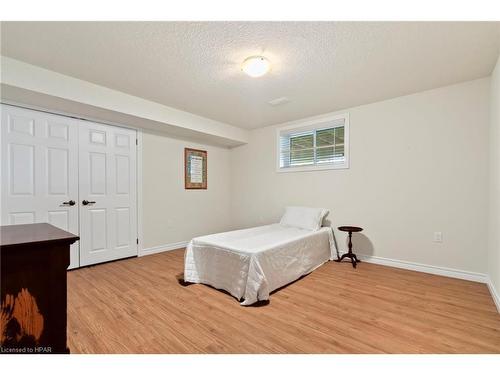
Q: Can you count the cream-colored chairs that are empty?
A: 0